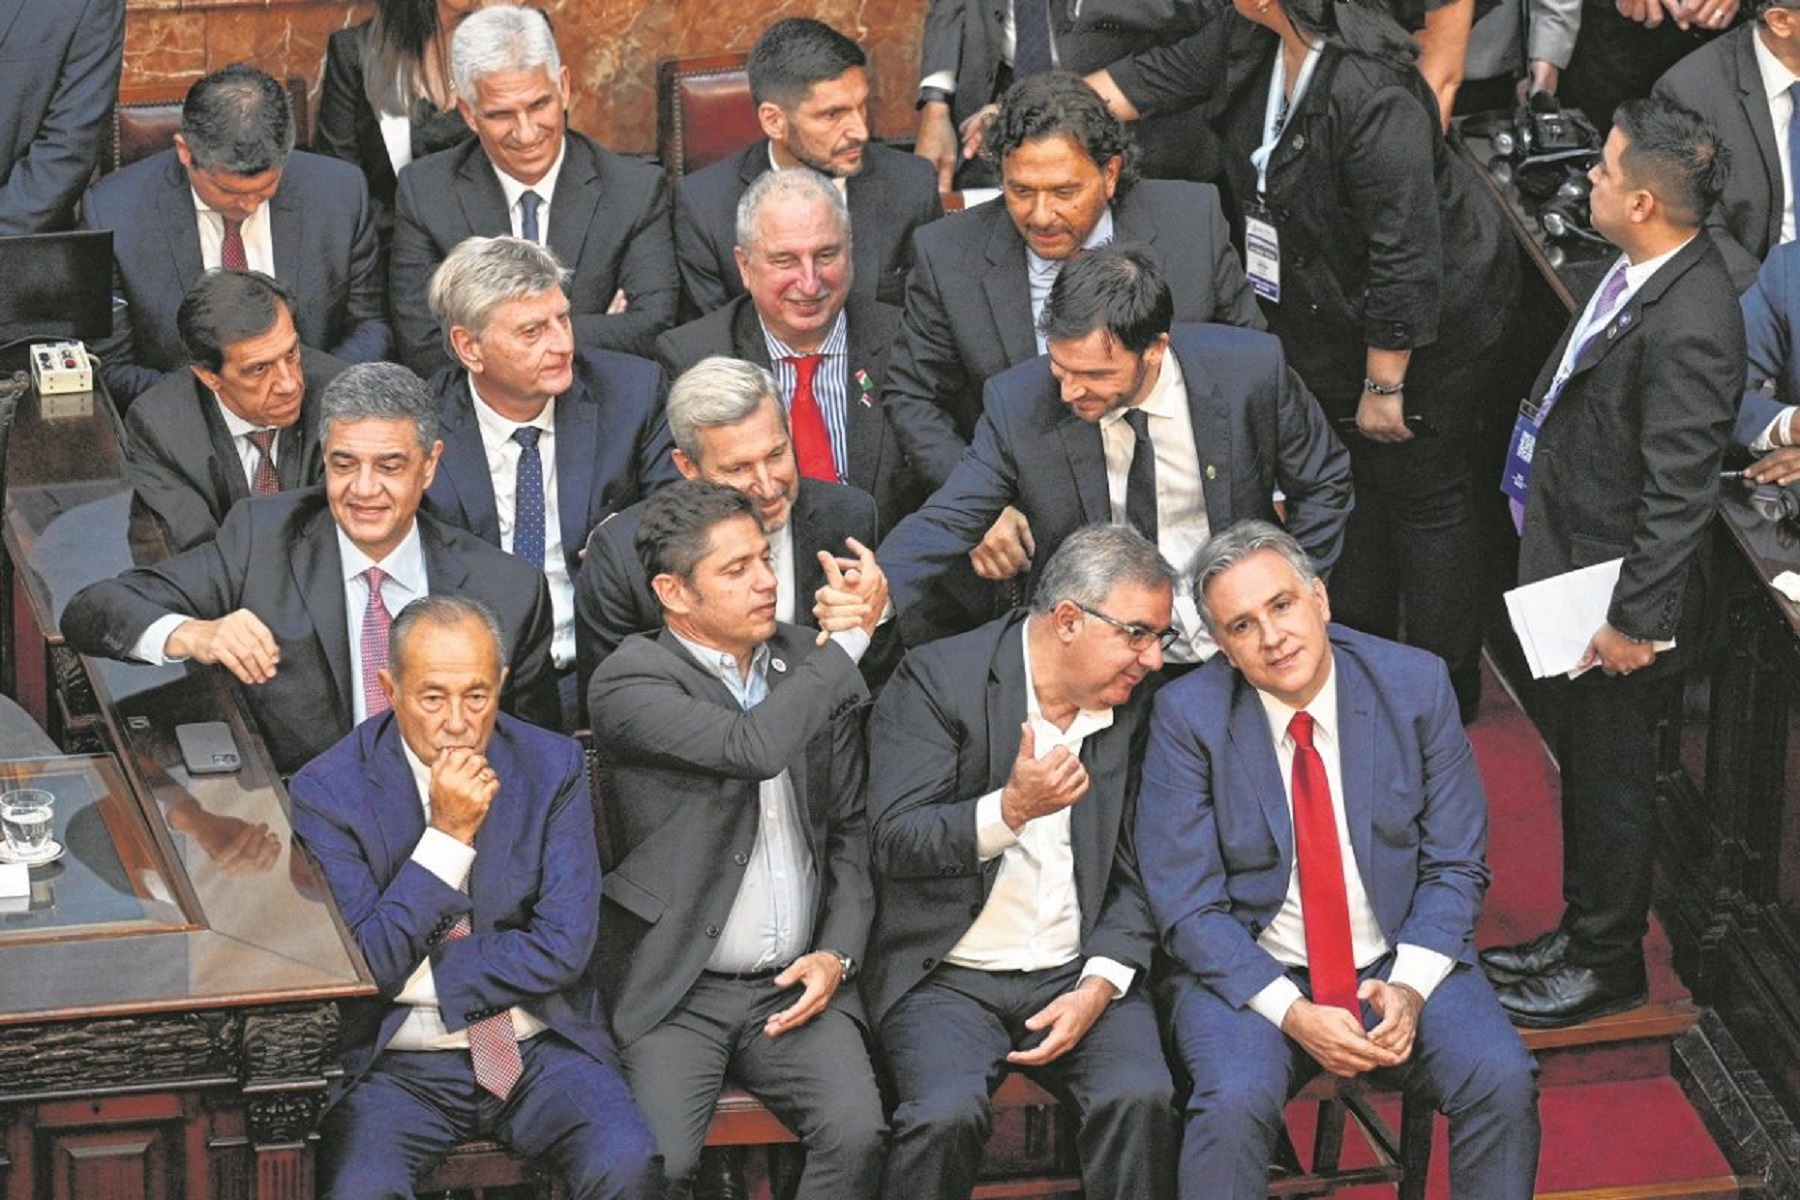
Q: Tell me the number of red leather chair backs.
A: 2